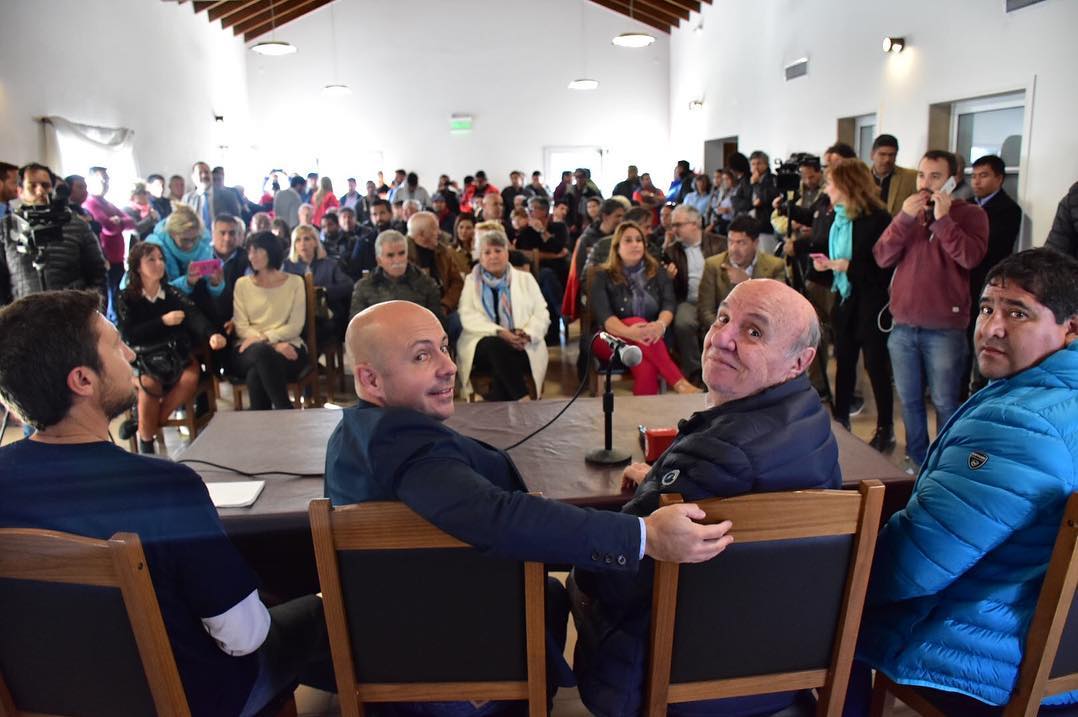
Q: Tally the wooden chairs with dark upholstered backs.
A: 4